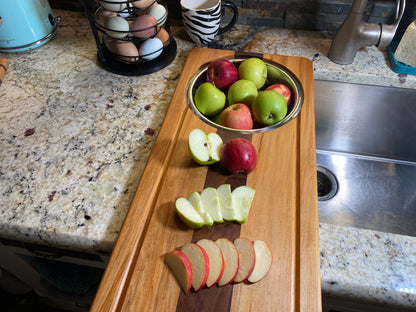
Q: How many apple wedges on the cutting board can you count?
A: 11